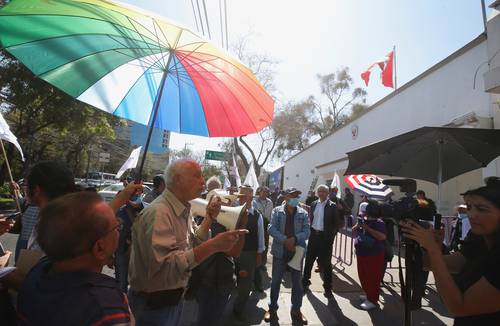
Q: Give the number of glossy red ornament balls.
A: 0